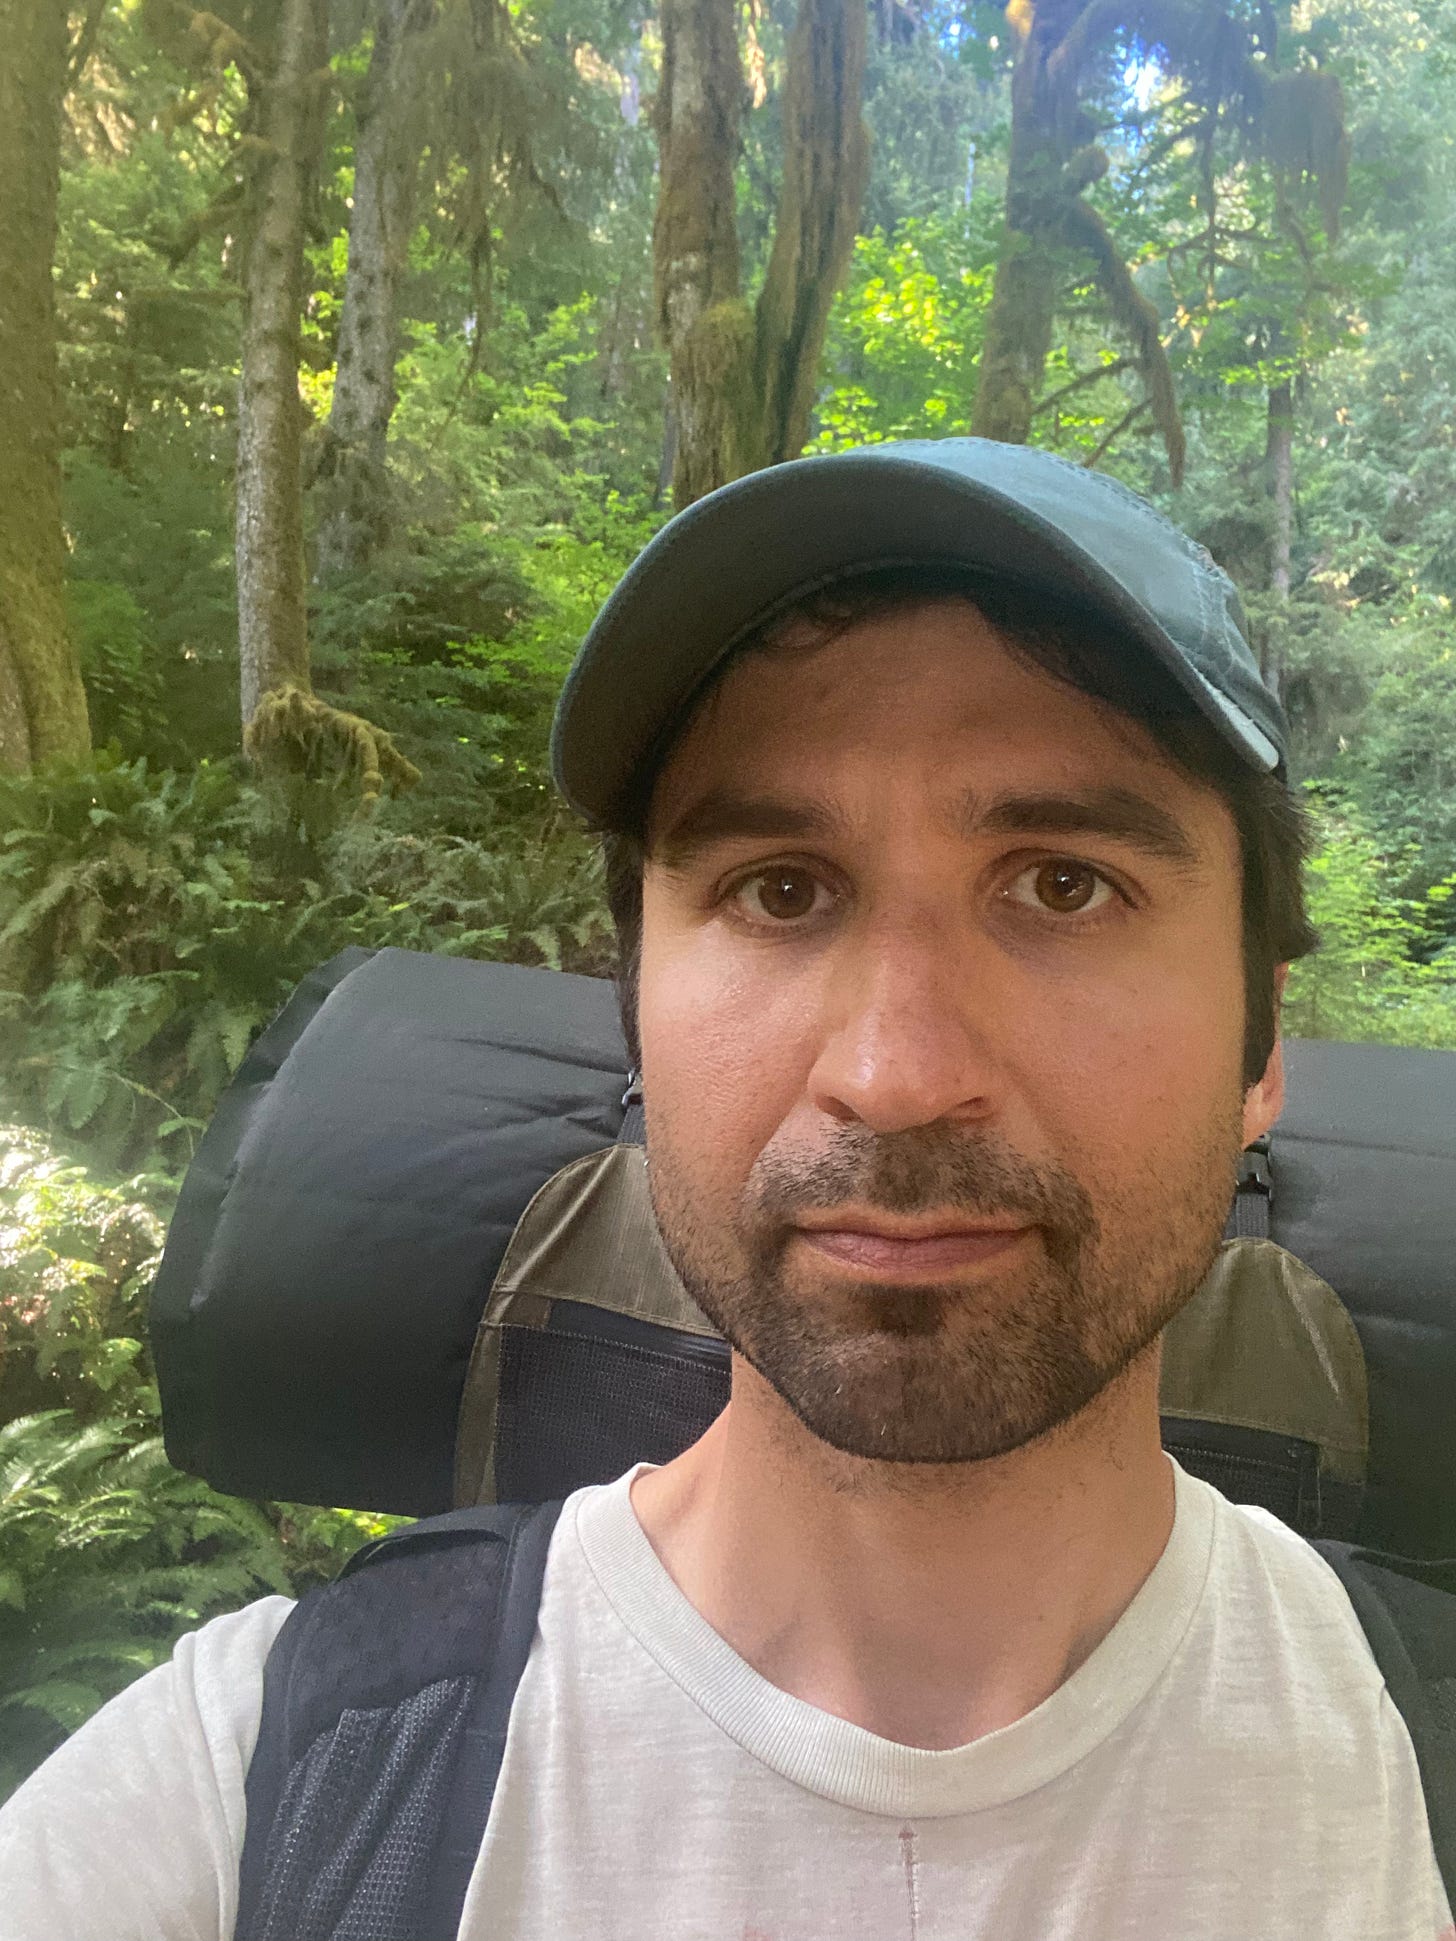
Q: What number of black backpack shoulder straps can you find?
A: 2